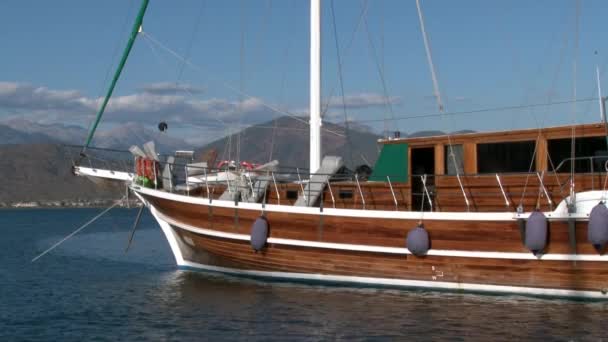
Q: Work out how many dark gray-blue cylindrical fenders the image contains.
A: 4